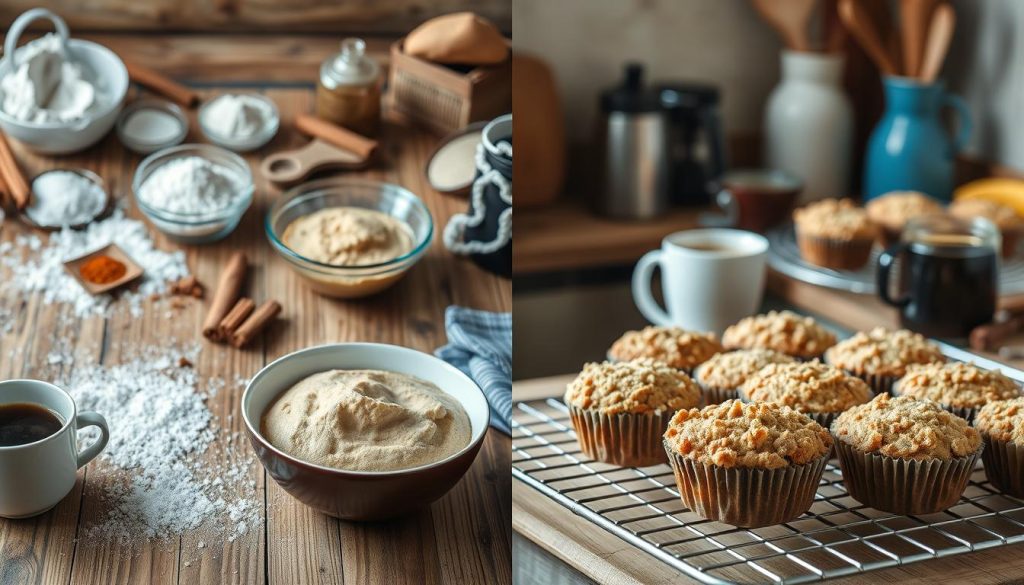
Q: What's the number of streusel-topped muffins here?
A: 13